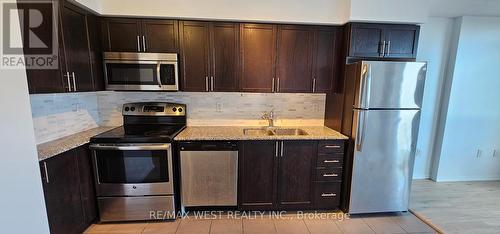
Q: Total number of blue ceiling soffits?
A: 0